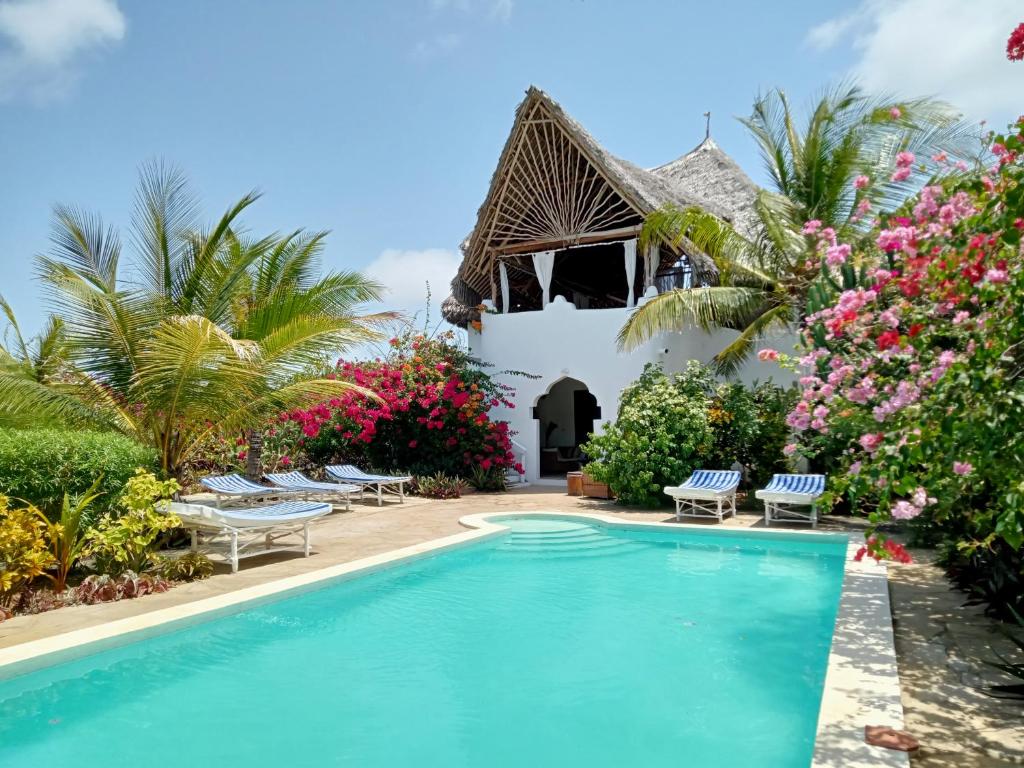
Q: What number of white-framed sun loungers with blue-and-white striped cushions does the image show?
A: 6